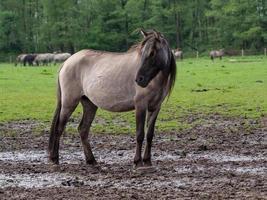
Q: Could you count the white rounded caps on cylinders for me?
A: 0